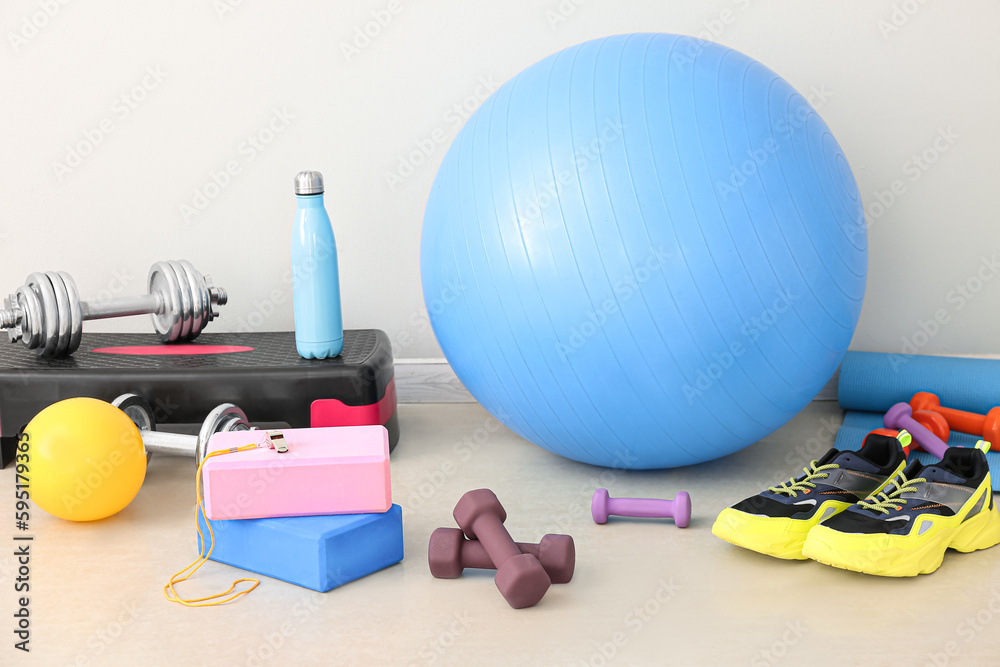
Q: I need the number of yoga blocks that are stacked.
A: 2